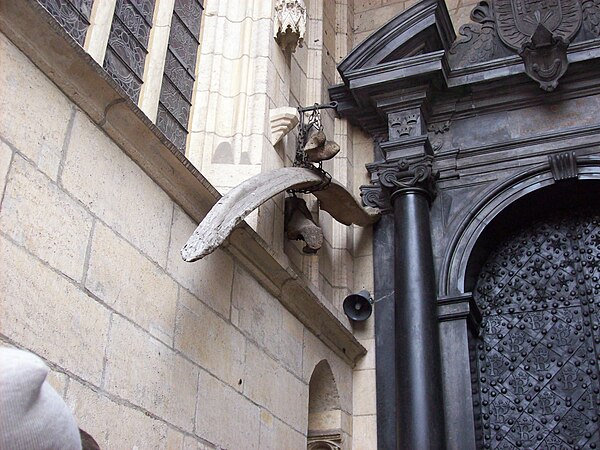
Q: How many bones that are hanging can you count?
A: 3